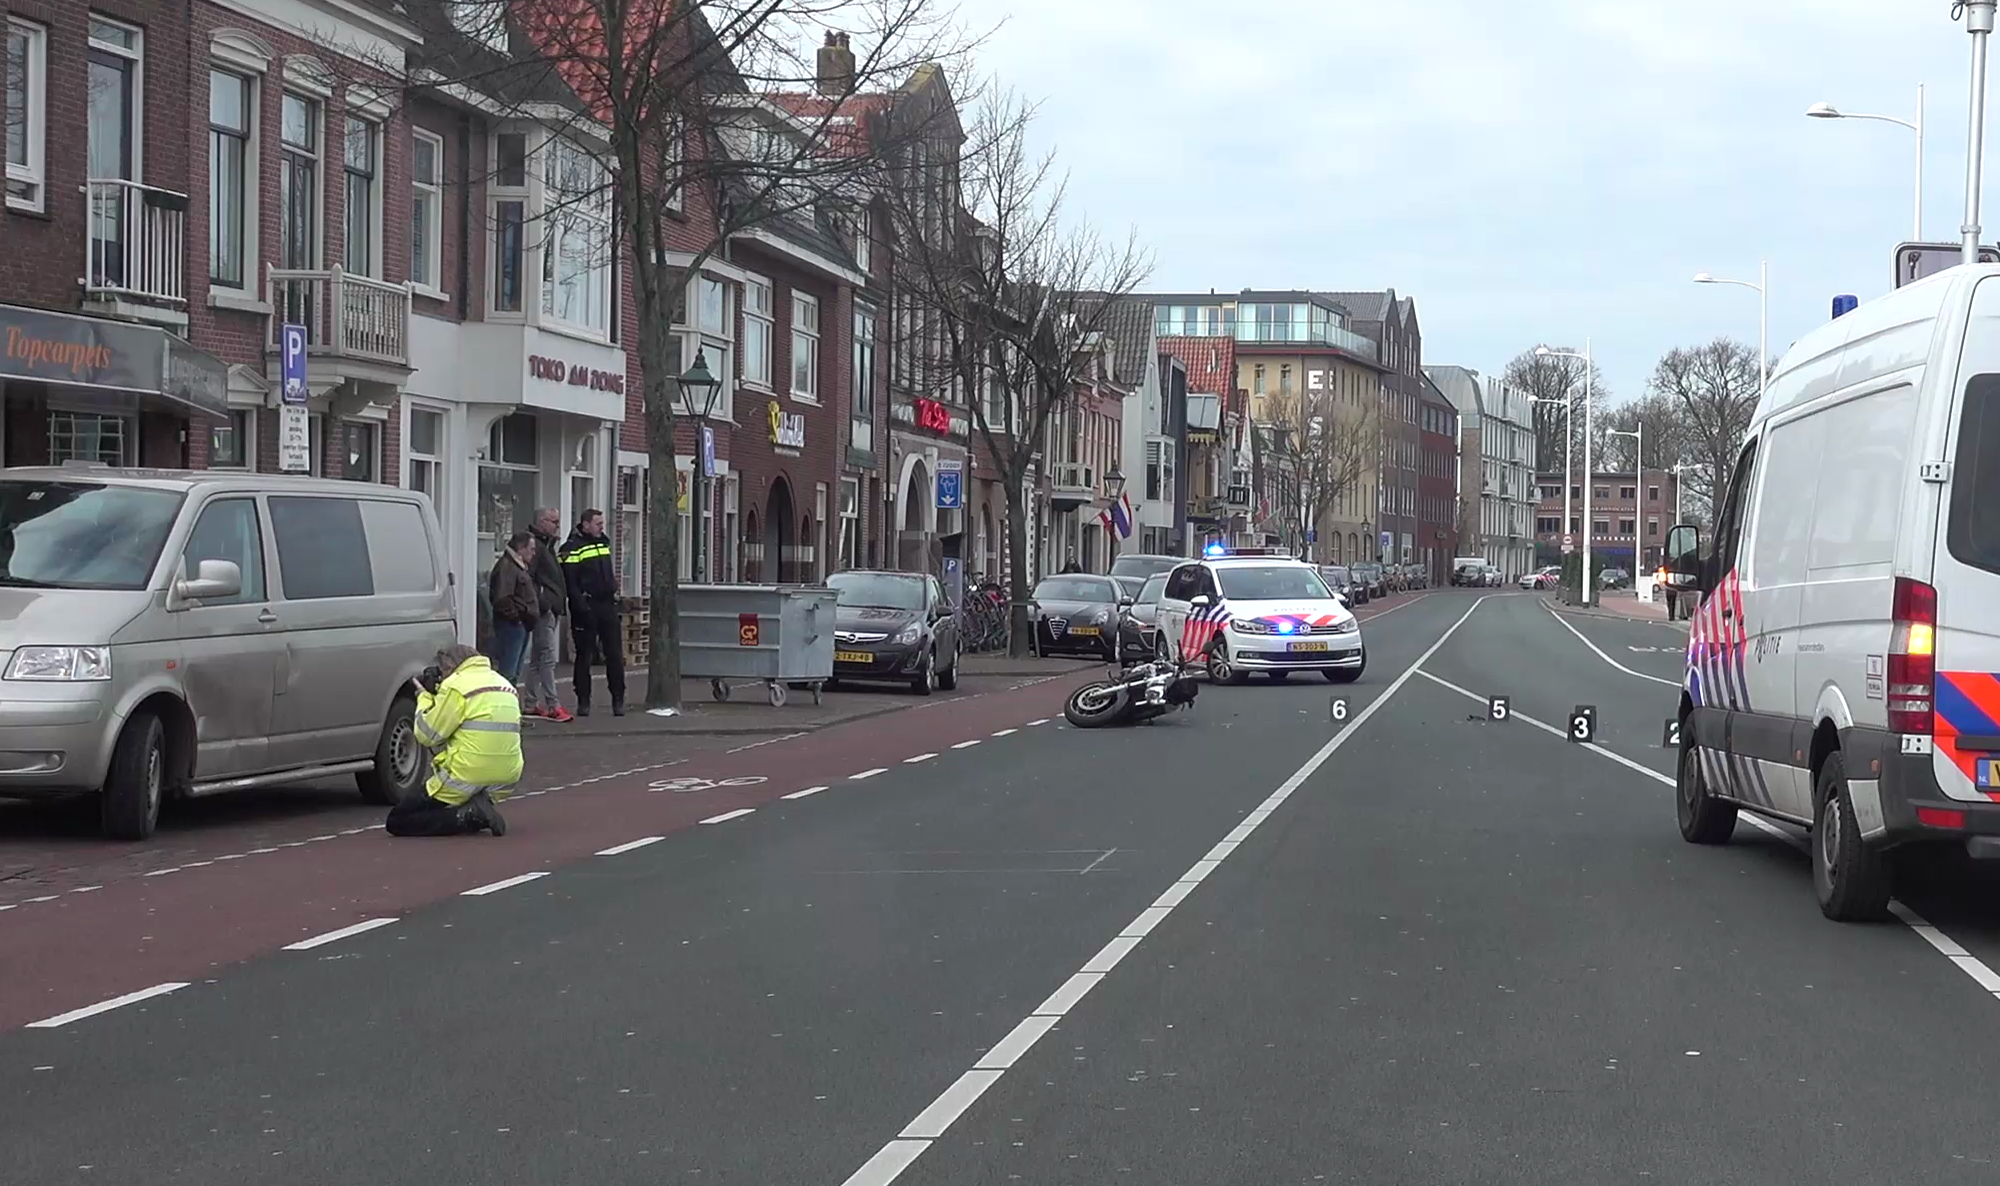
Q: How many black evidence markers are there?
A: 5